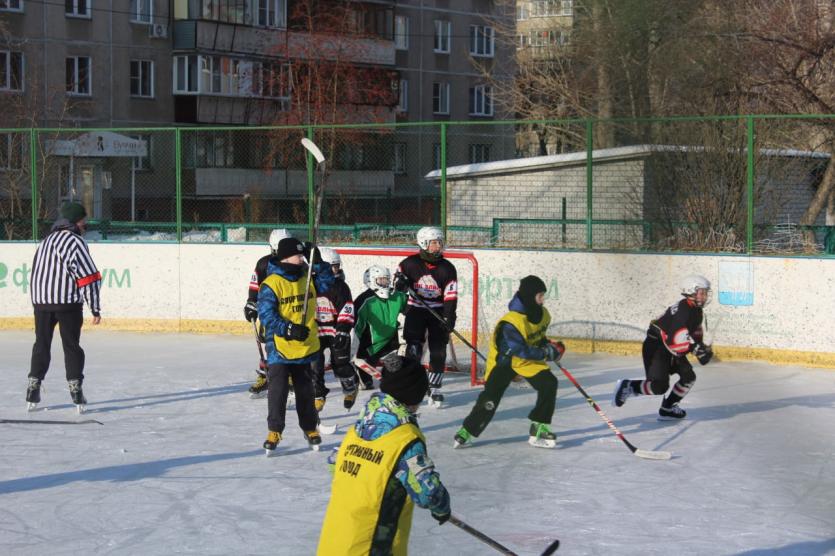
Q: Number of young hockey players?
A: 8